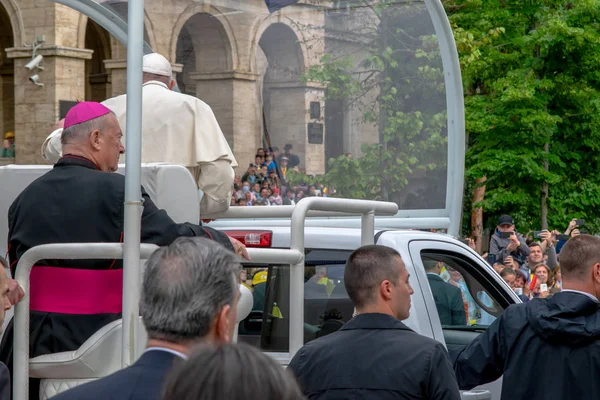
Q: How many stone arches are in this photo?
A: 4